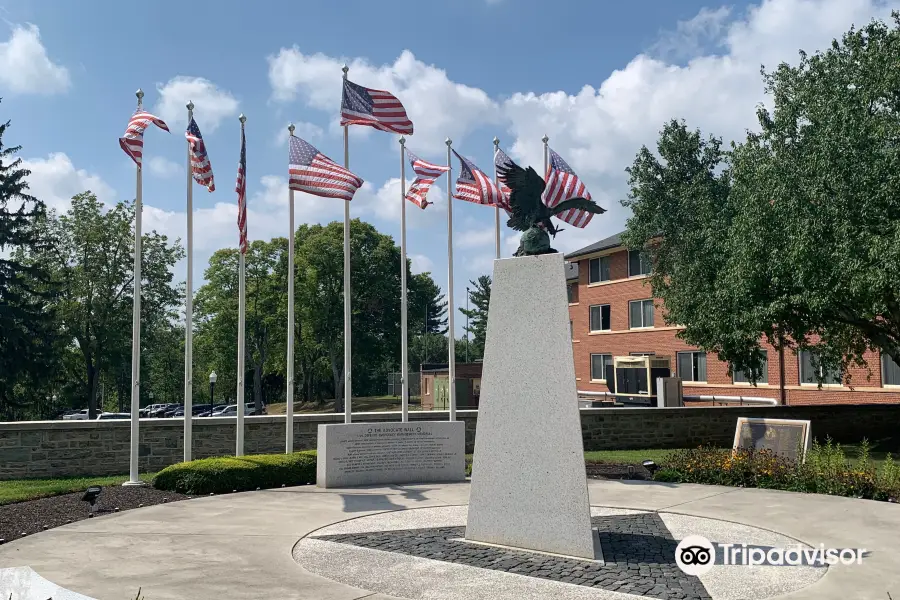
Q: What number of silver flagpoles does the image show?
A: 9